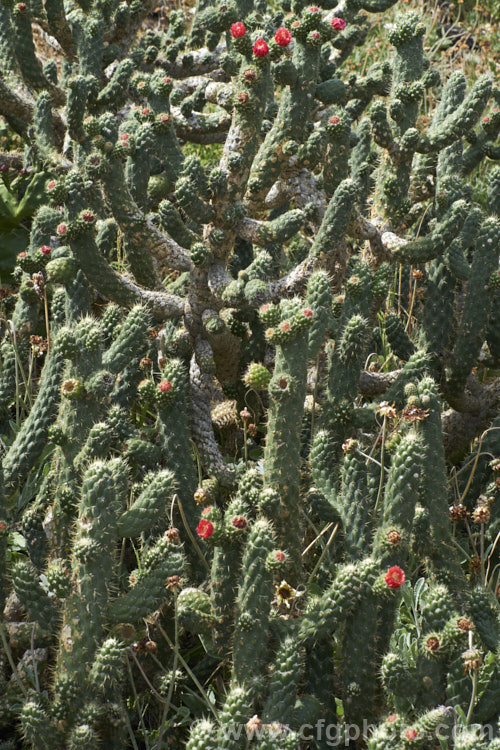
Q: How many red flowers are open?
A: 6